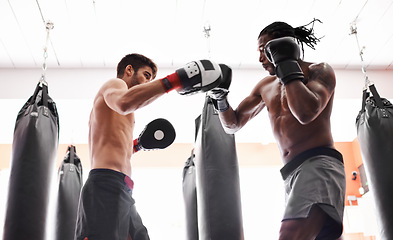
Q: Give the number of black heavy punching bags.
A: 5